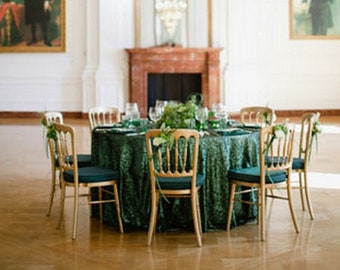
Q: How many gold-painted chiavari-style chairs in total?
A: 7